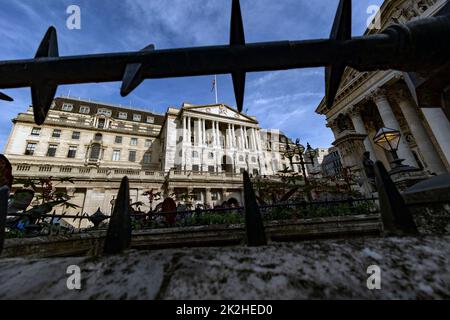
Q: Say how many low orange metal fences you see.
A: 0